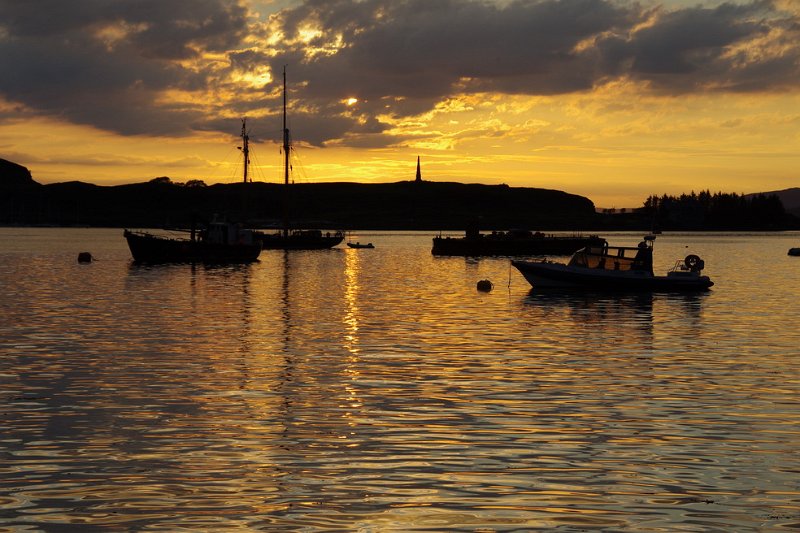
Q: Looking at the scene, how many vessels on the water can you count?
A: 5